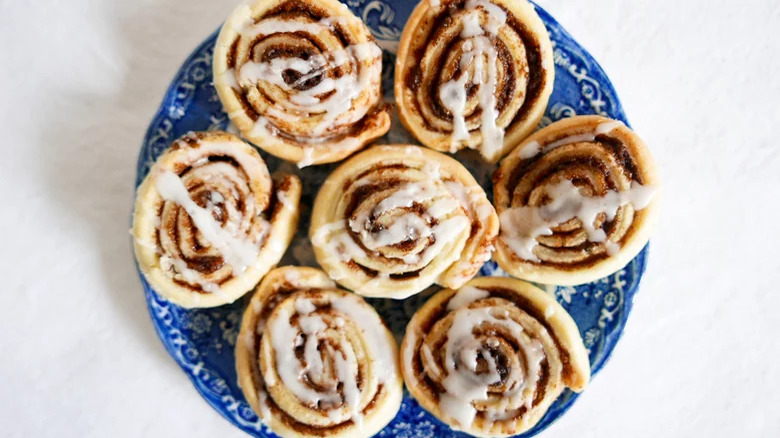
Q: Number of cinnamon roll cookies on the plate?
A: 7